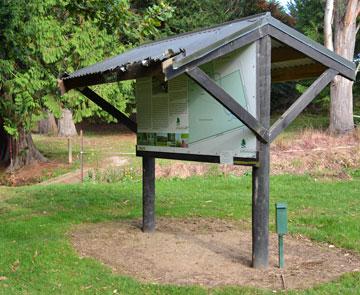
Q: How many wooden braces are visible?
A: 3